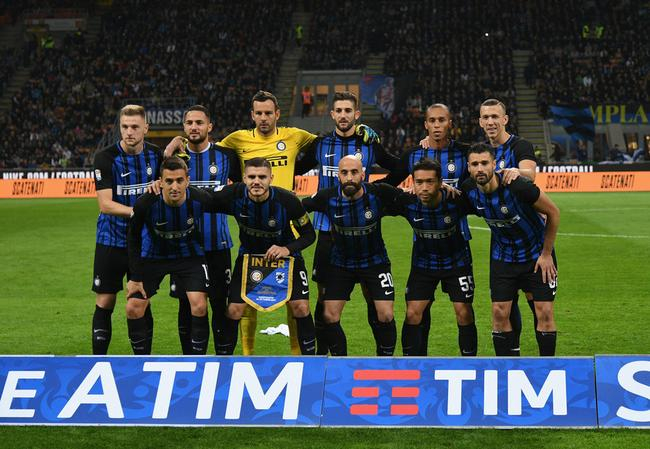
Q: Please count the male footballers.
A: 11